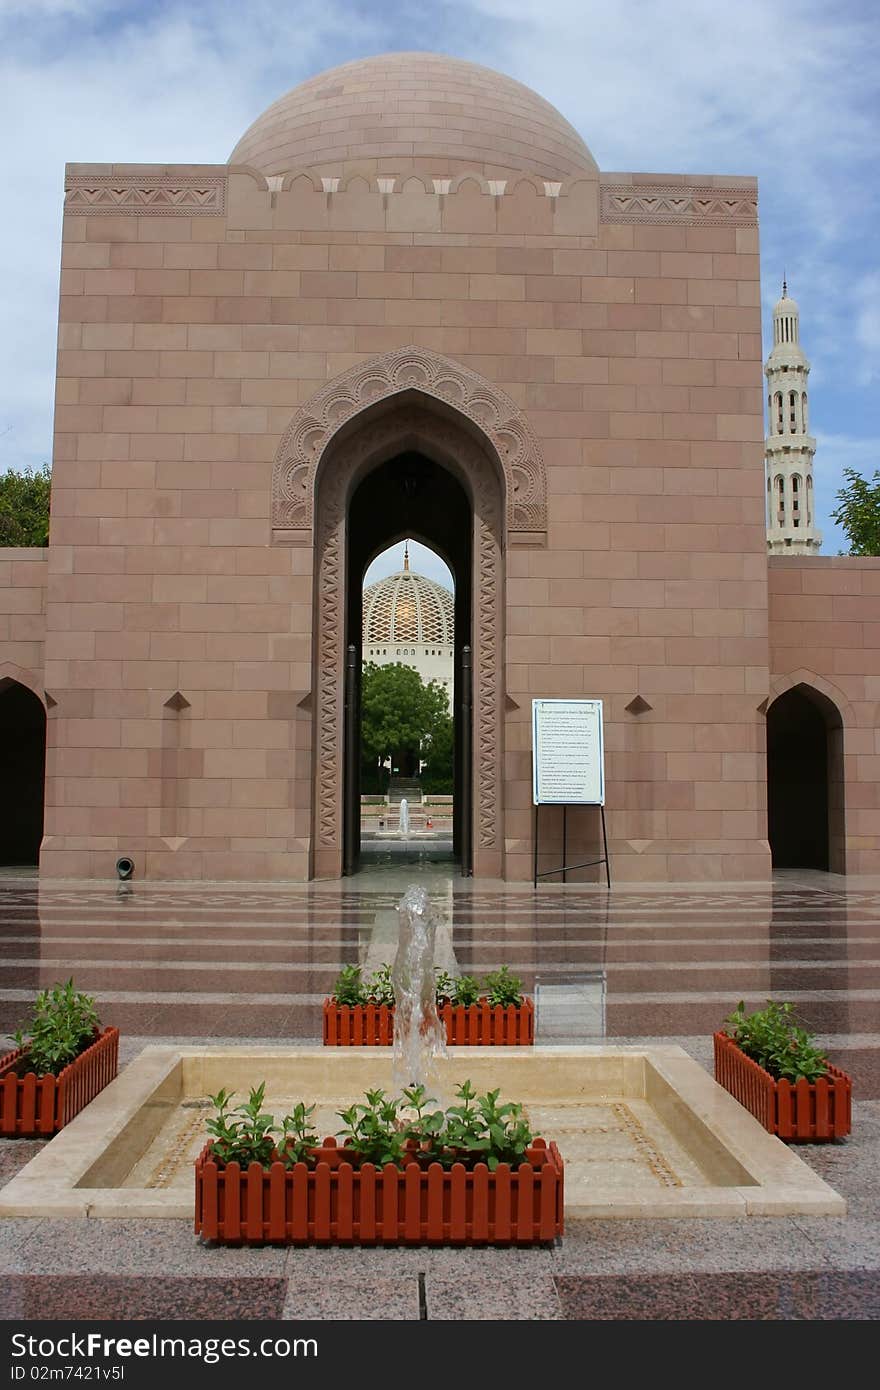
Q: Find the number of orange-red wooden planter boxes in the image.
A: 4